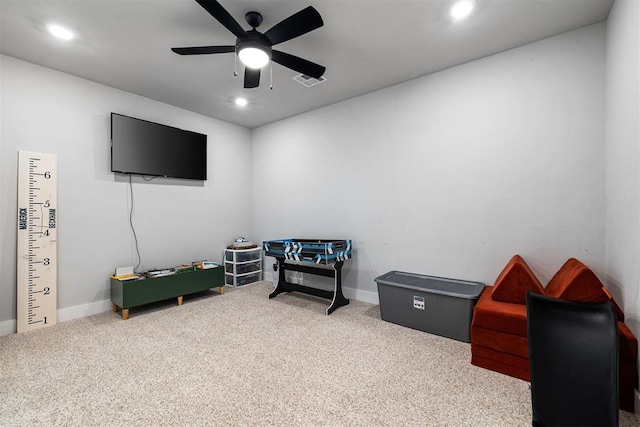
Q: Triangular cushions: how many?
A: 2